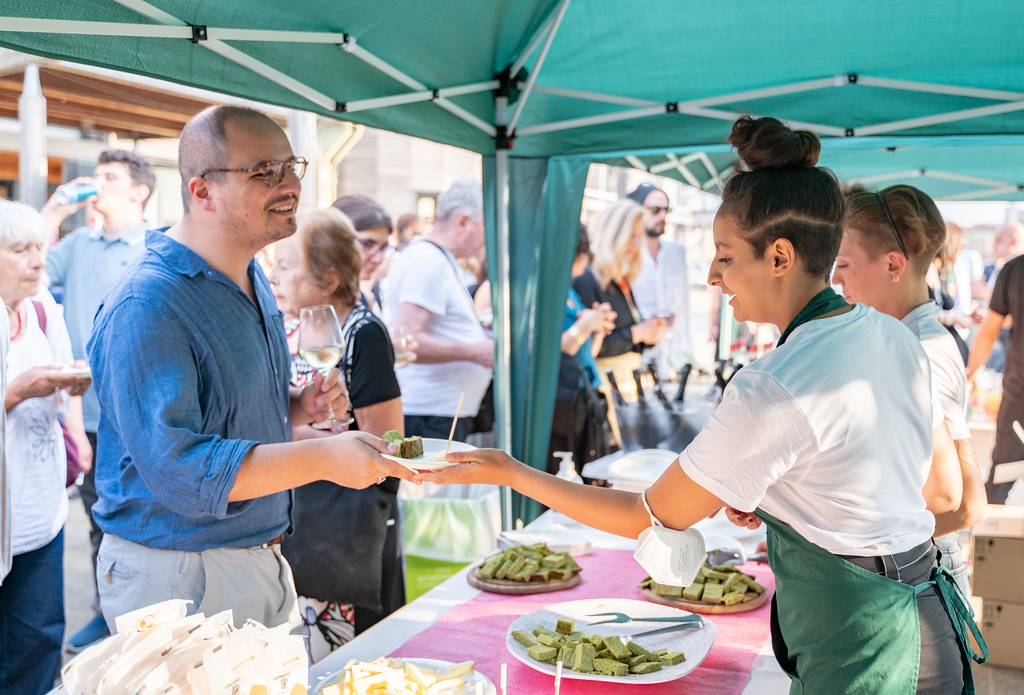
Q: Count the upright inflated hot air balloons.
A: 0